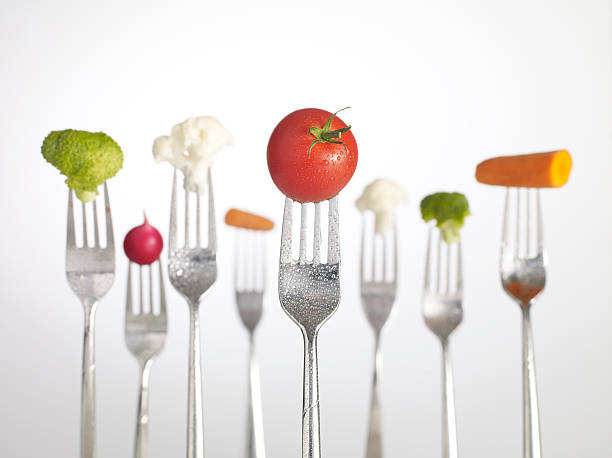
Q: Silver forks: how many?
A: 8